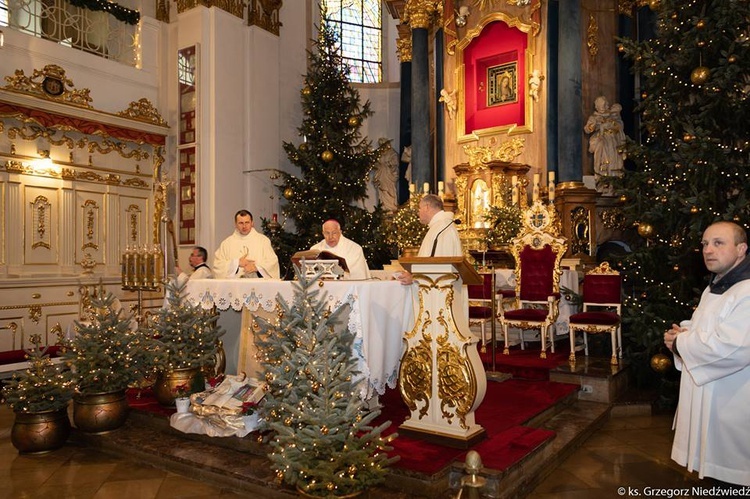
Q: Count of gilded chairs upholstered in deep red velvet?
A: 3